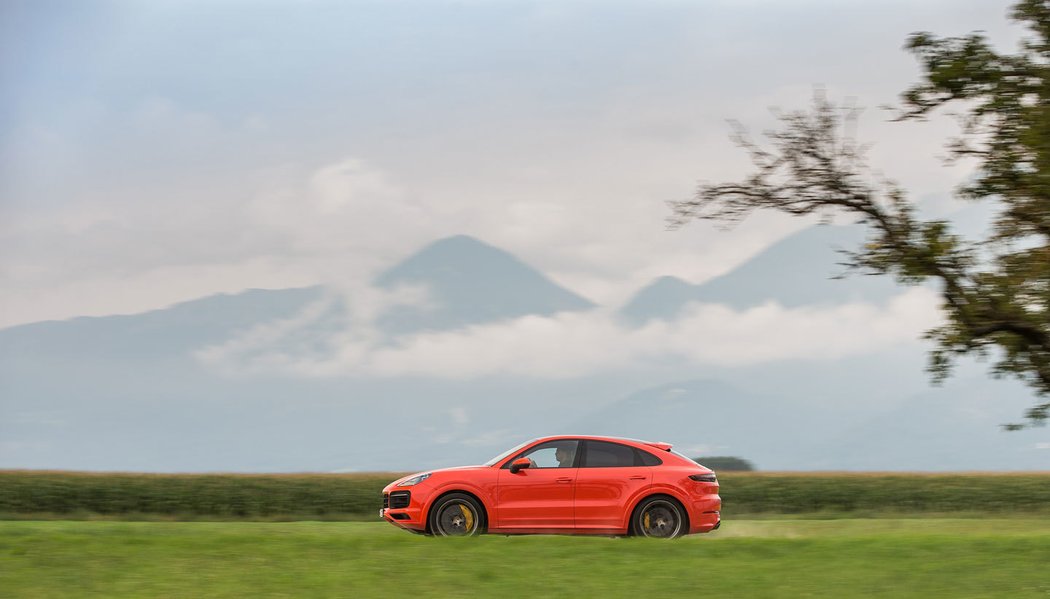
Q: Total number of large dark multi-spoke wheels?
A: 2